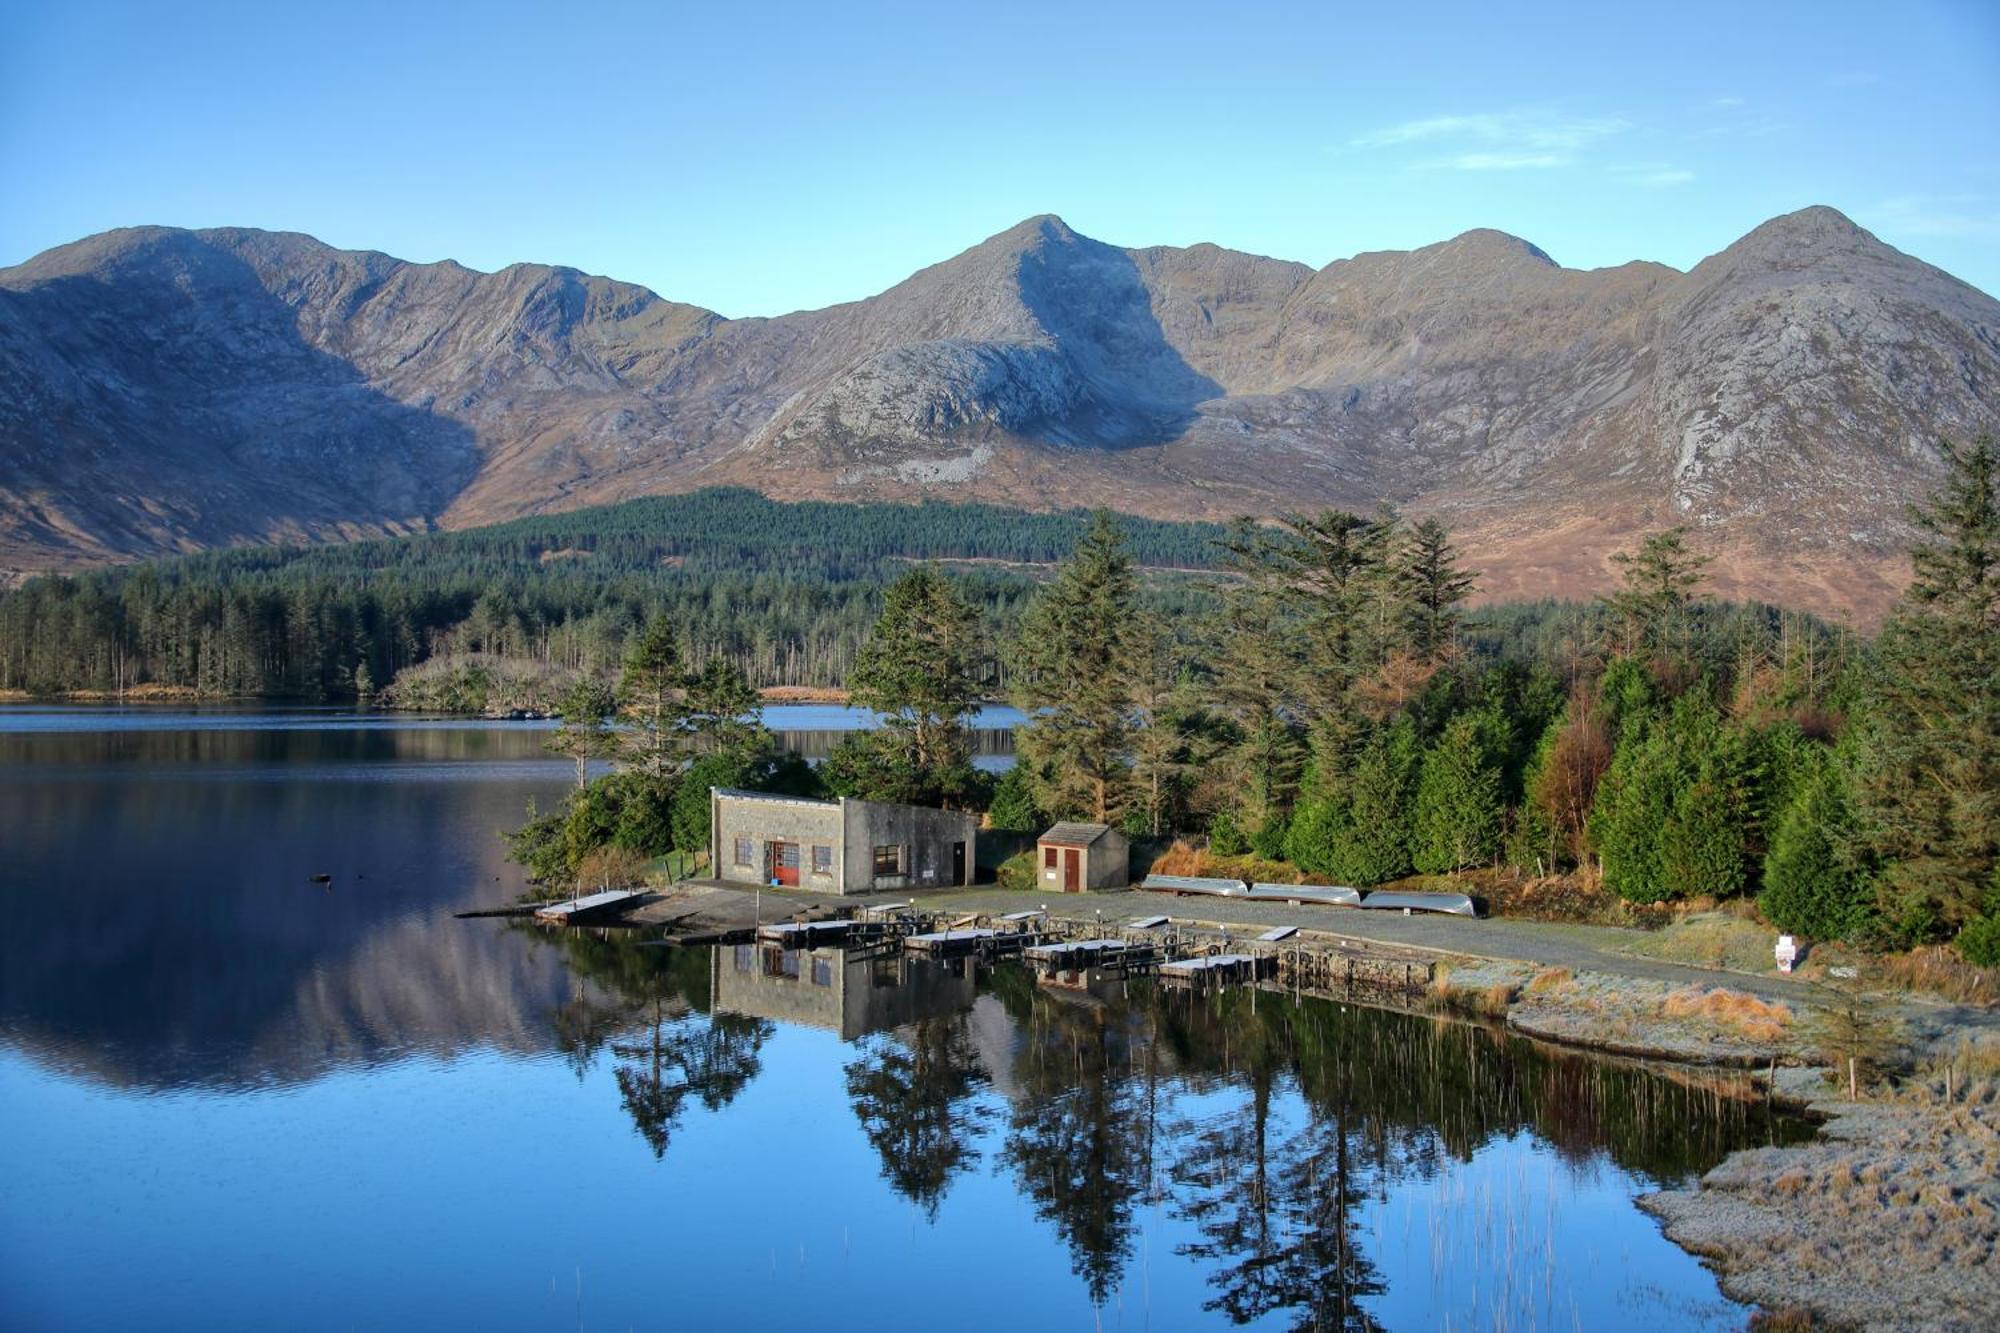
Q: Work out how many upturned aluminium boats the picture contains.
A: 3